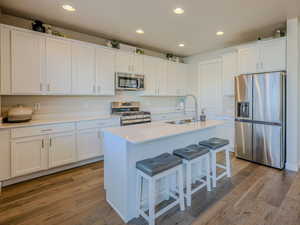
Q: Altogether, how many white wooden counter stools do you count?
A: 3